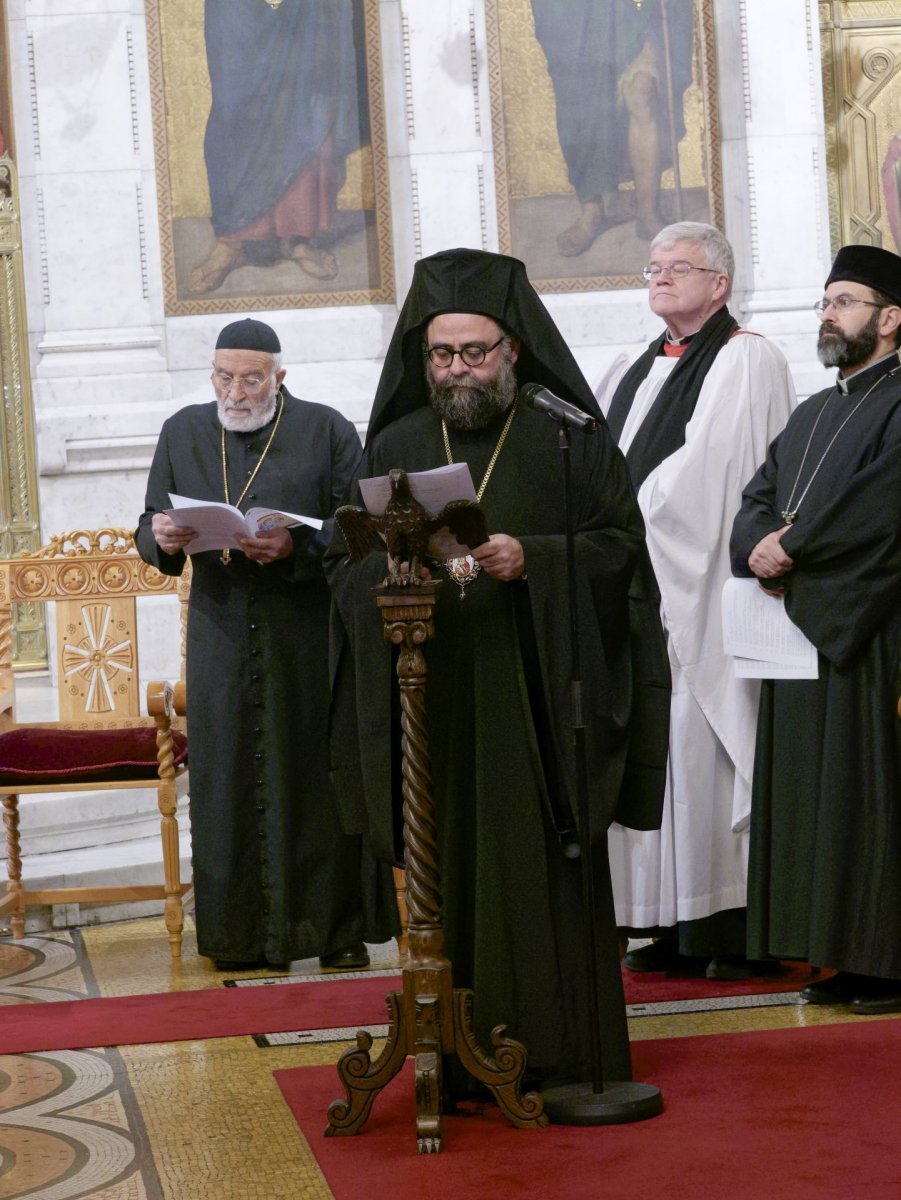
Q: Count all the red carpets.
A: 2